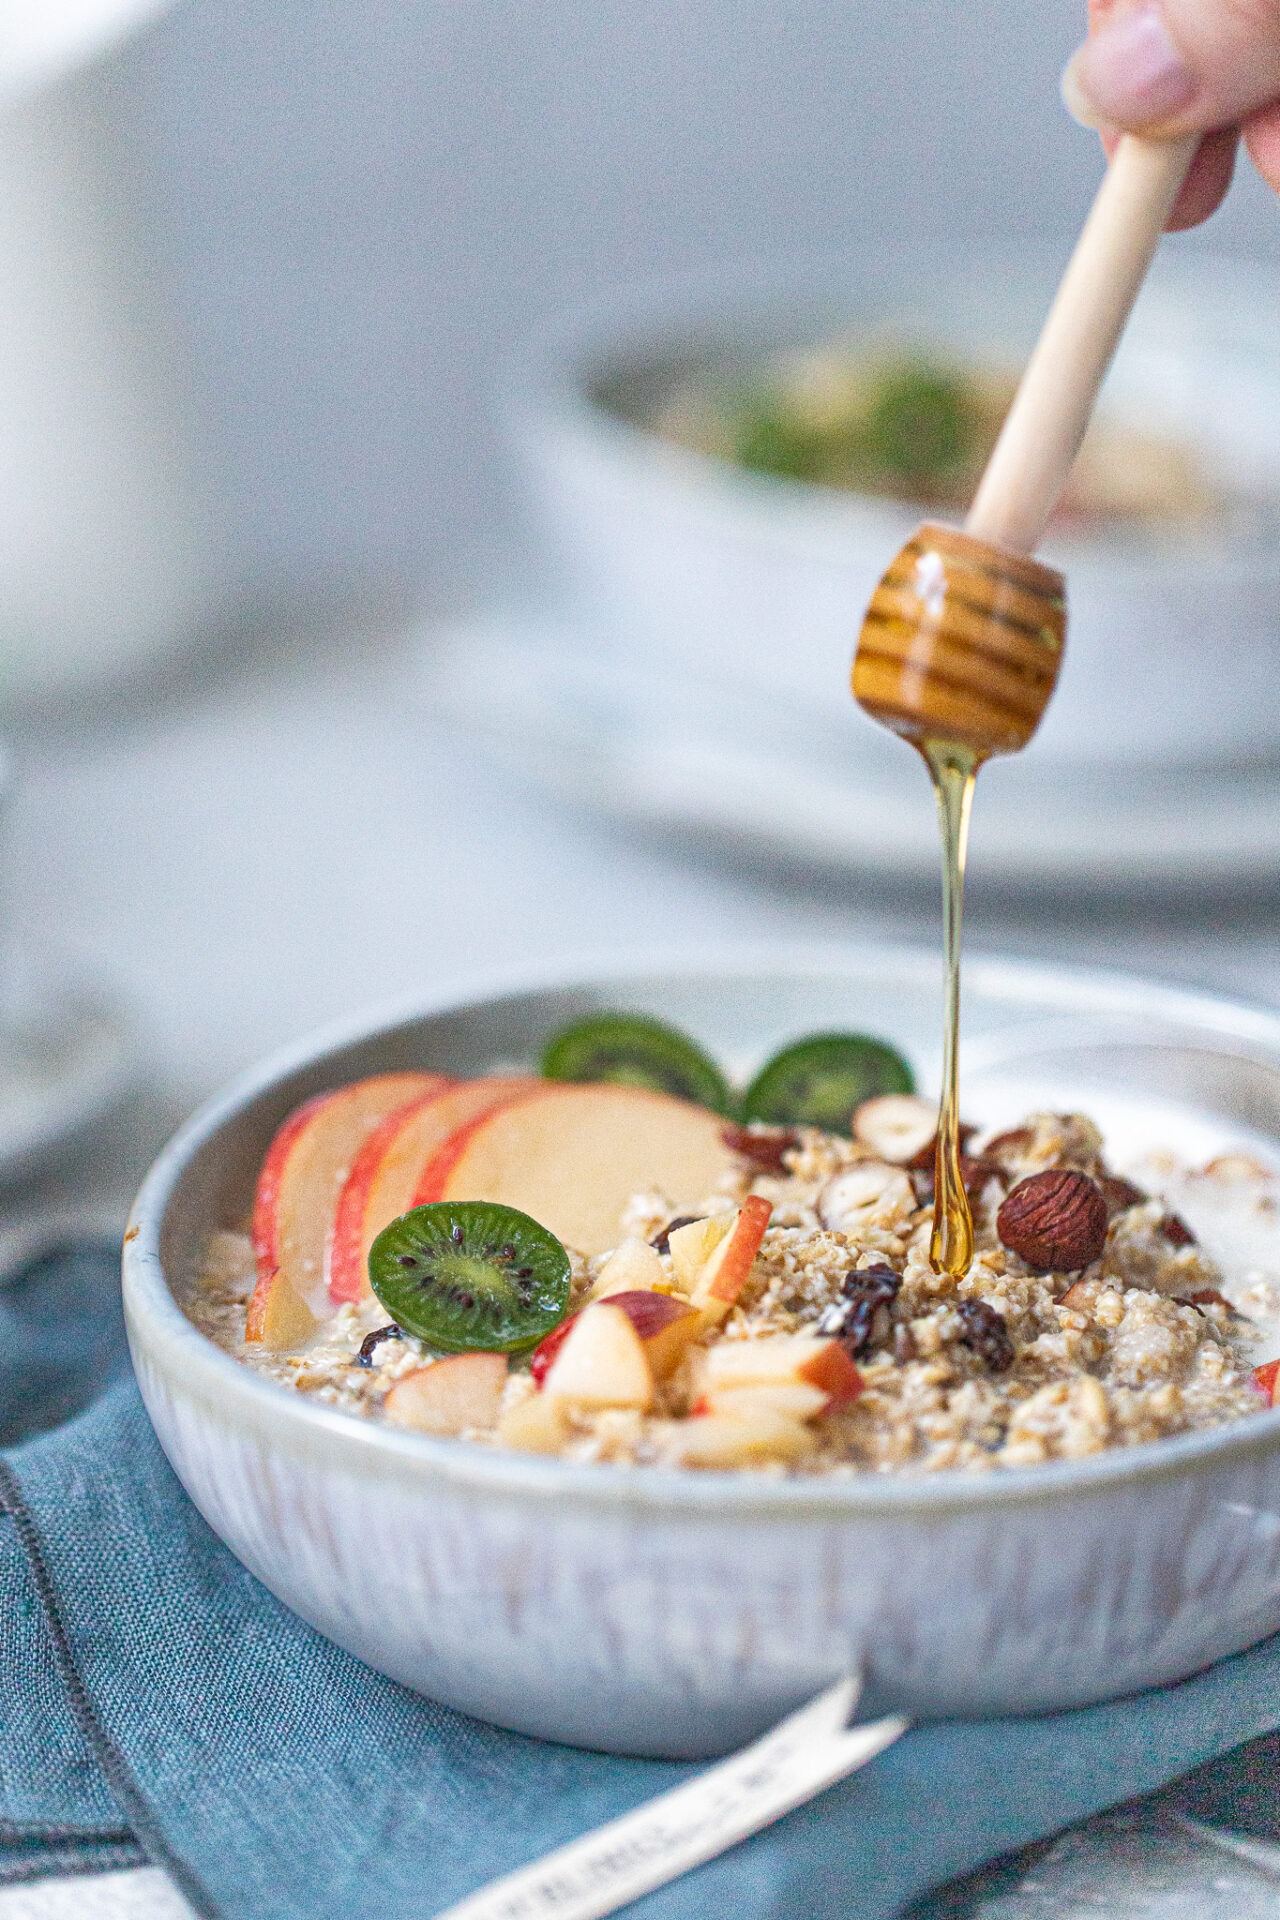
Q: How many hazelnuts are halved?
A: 2